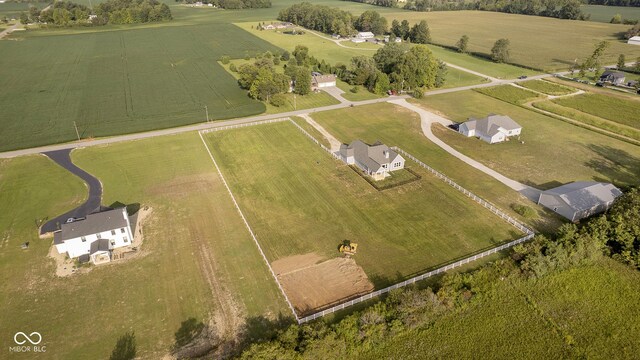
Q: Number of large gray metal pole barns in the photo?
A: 1